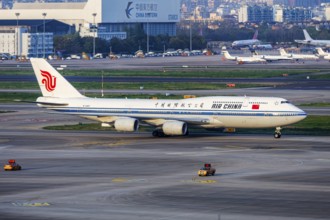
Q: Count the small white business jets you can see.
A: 4